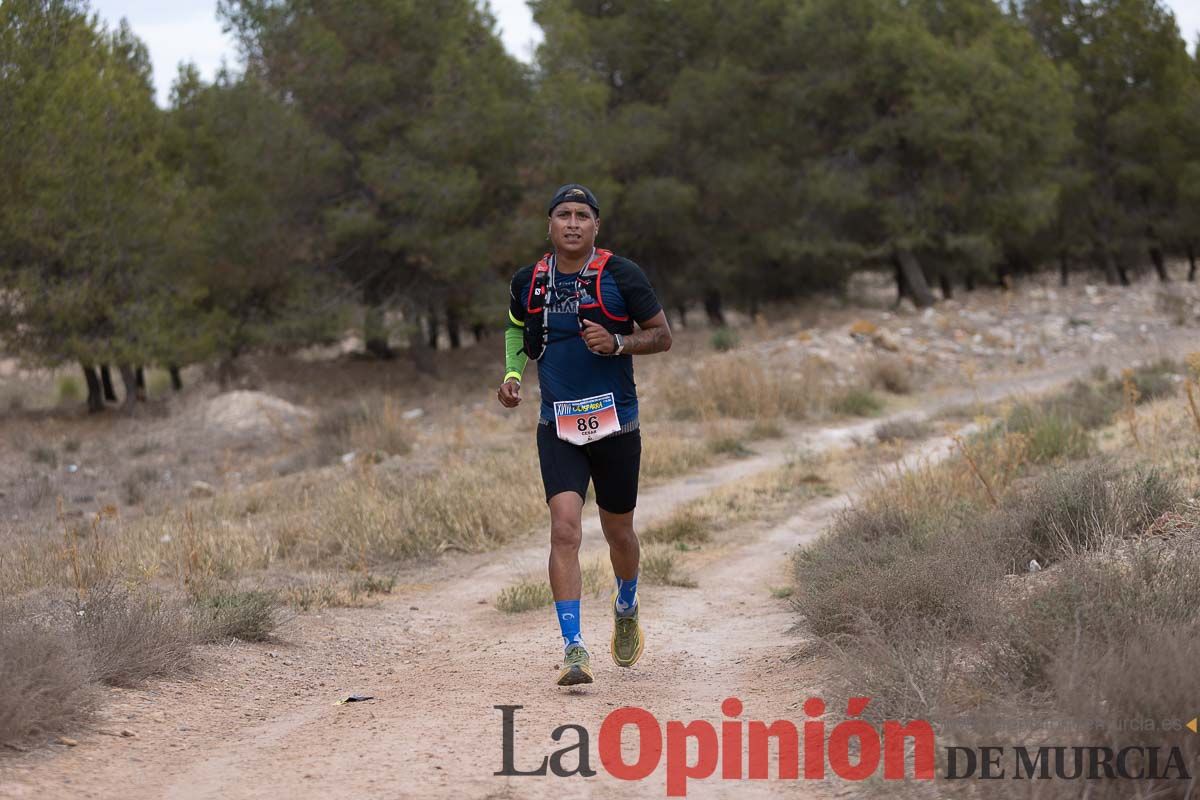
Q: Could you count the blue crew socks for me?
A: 2